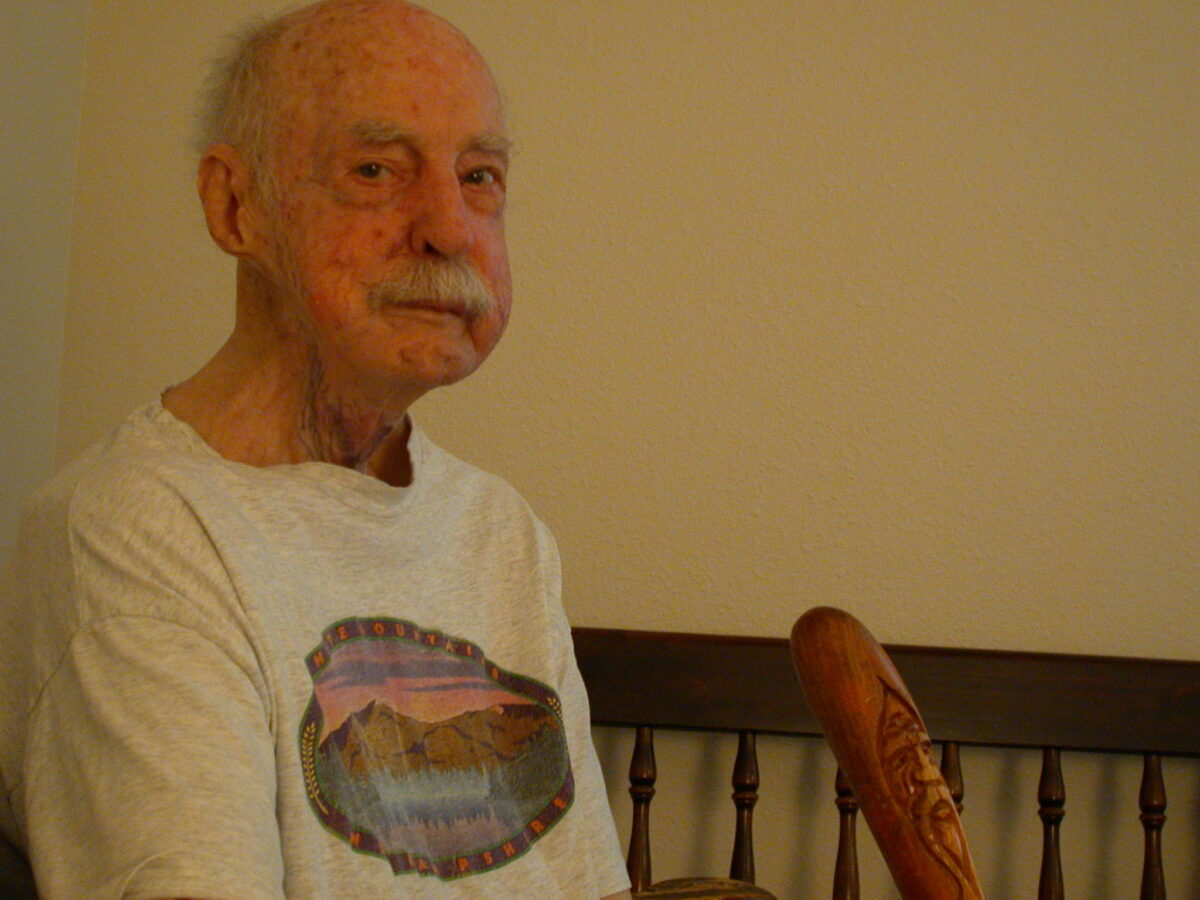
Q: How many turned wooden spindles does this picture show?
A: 6